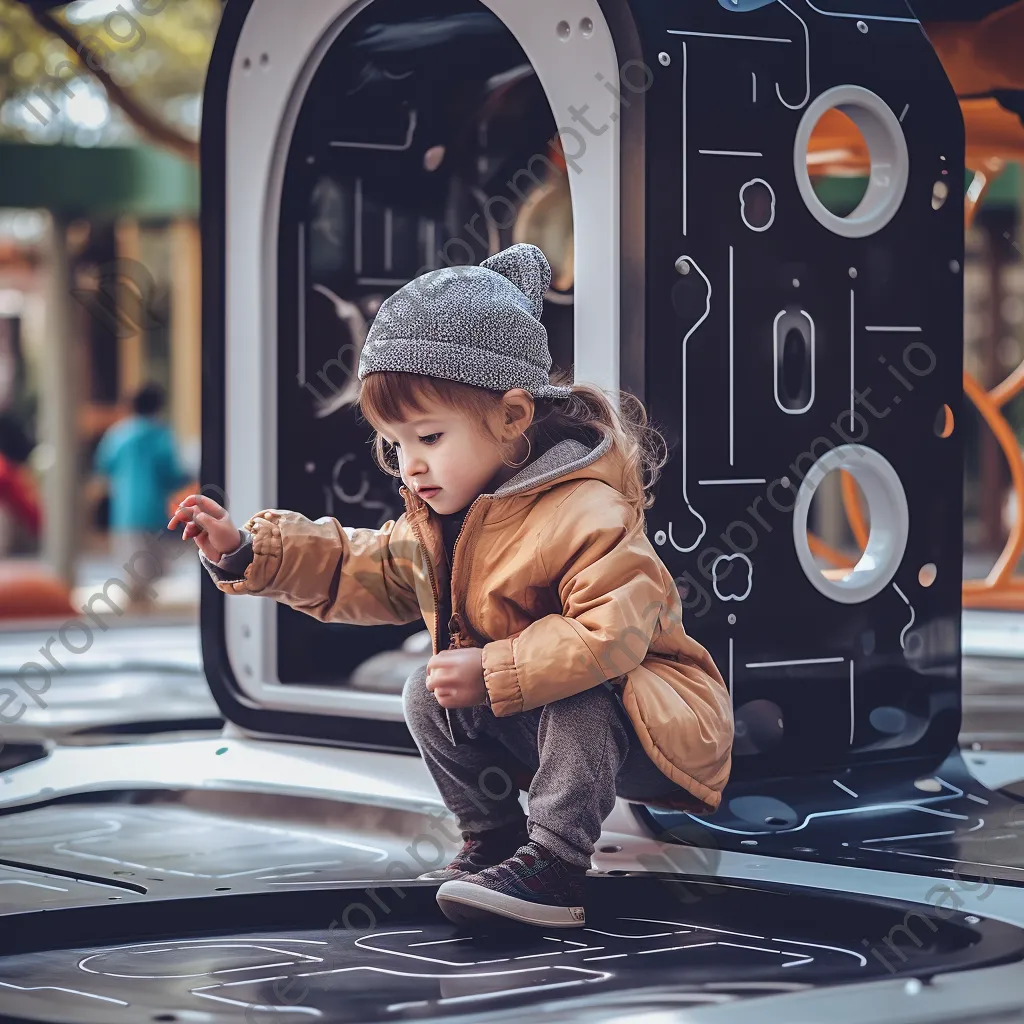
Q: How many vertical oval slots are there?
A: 1